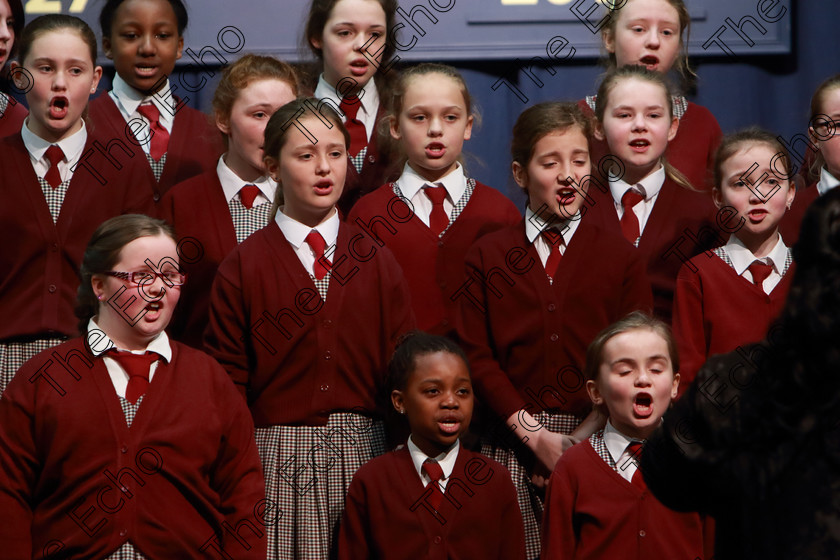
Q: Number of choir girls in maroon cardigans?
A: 15